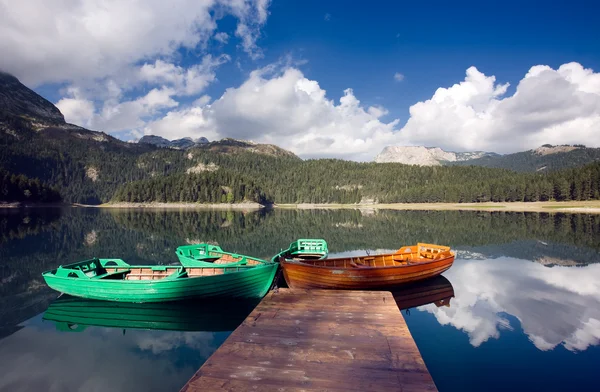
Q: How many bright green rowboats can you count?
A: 3